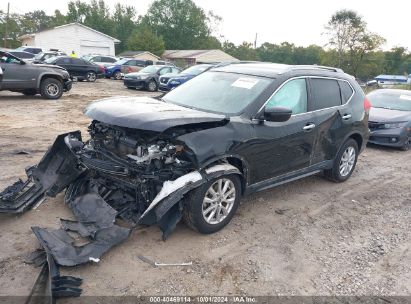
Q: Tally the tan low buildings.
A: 2